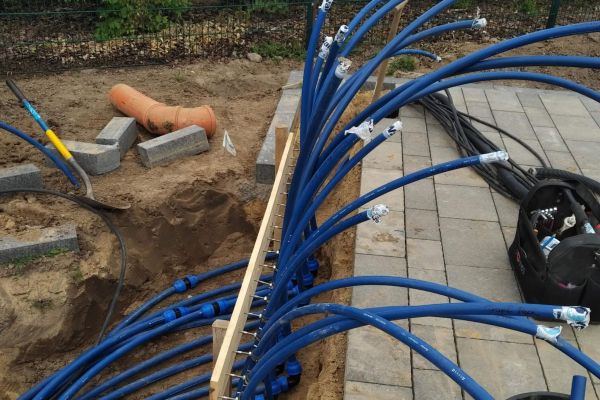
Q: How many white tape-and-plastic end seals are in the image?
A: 12